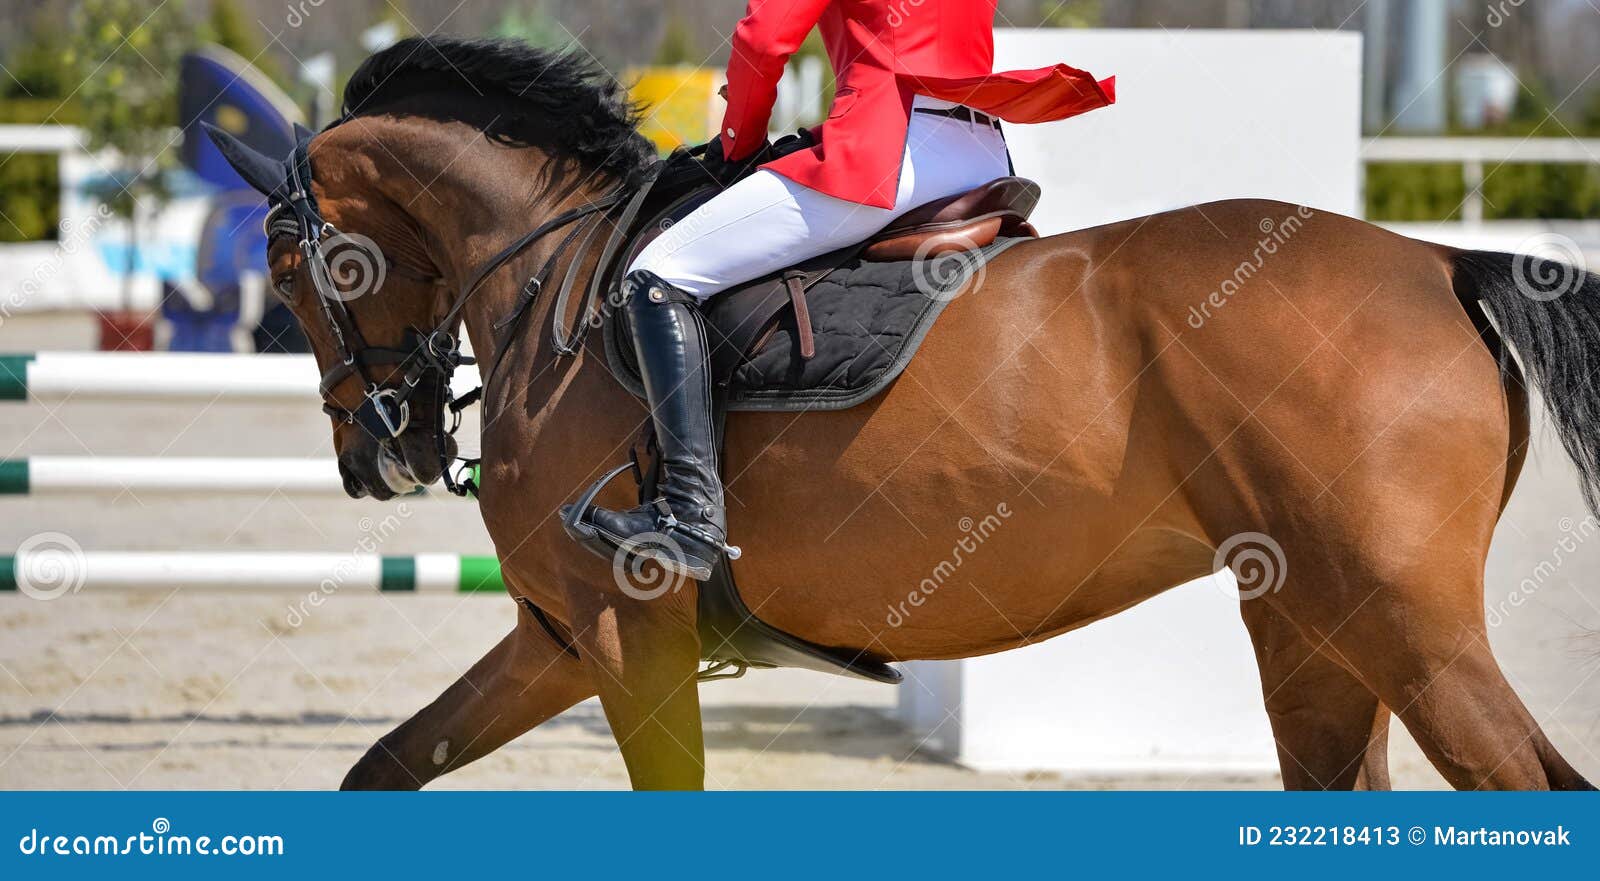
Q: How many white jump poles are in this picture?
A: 3